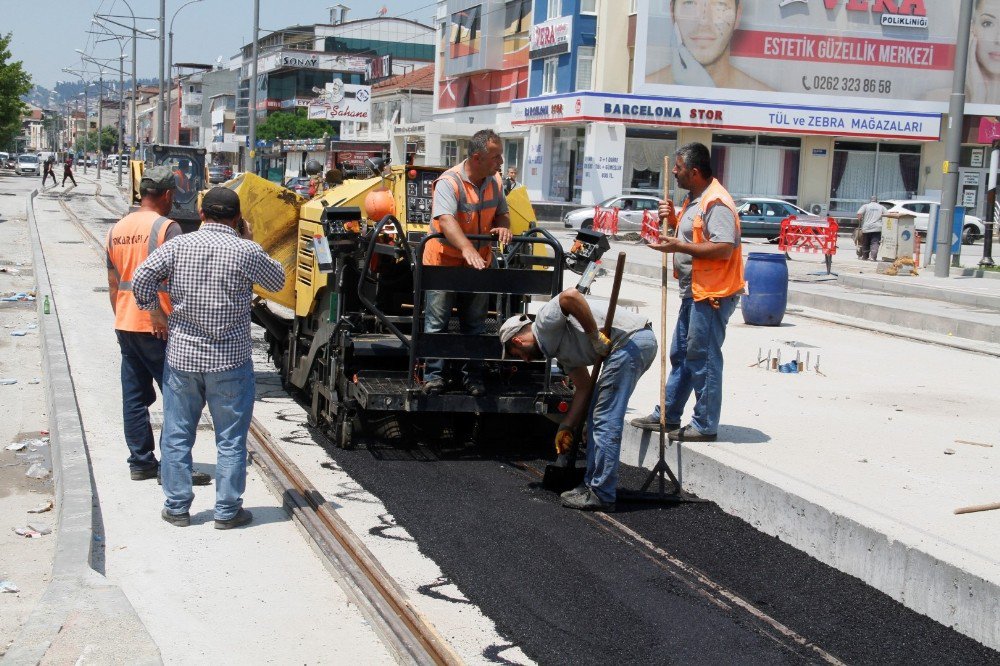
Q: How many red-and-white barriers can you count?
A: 3